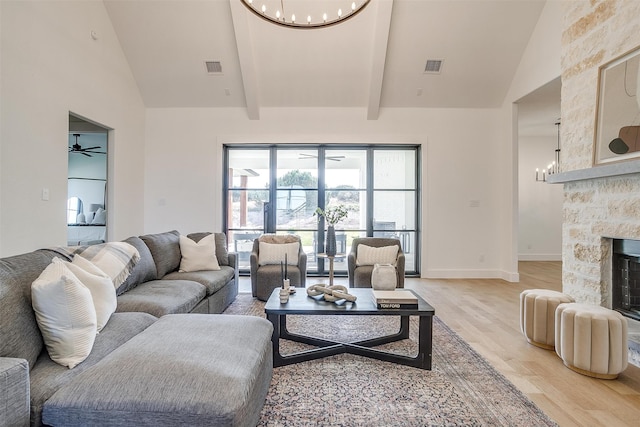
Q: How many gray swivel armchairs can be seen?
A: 2